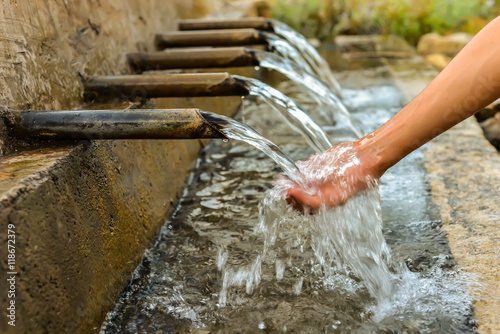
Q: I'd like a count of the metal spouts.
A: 5